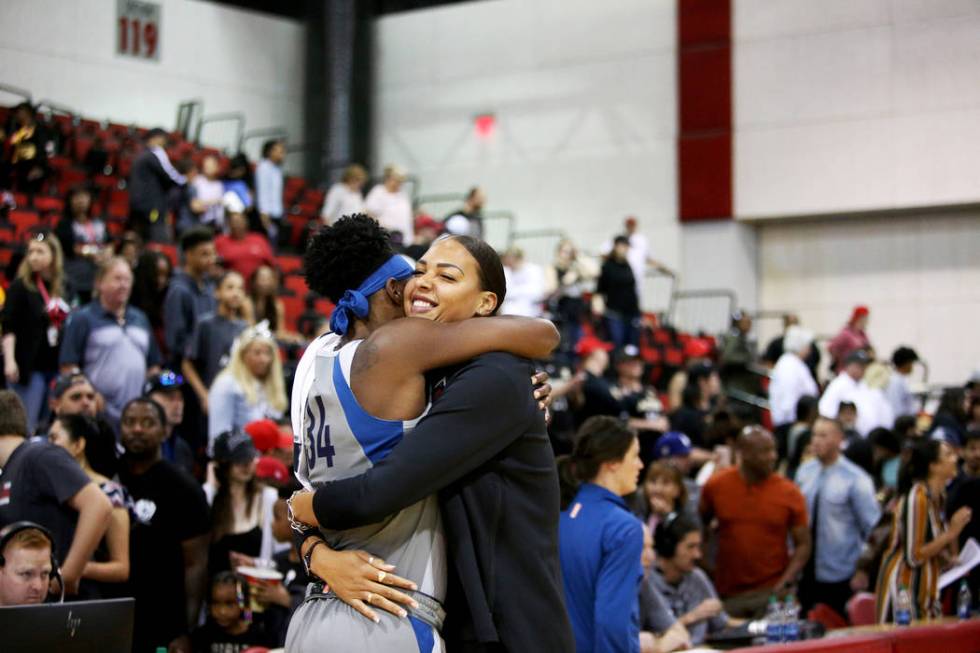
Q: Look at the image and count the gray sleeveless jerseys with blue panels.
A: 1